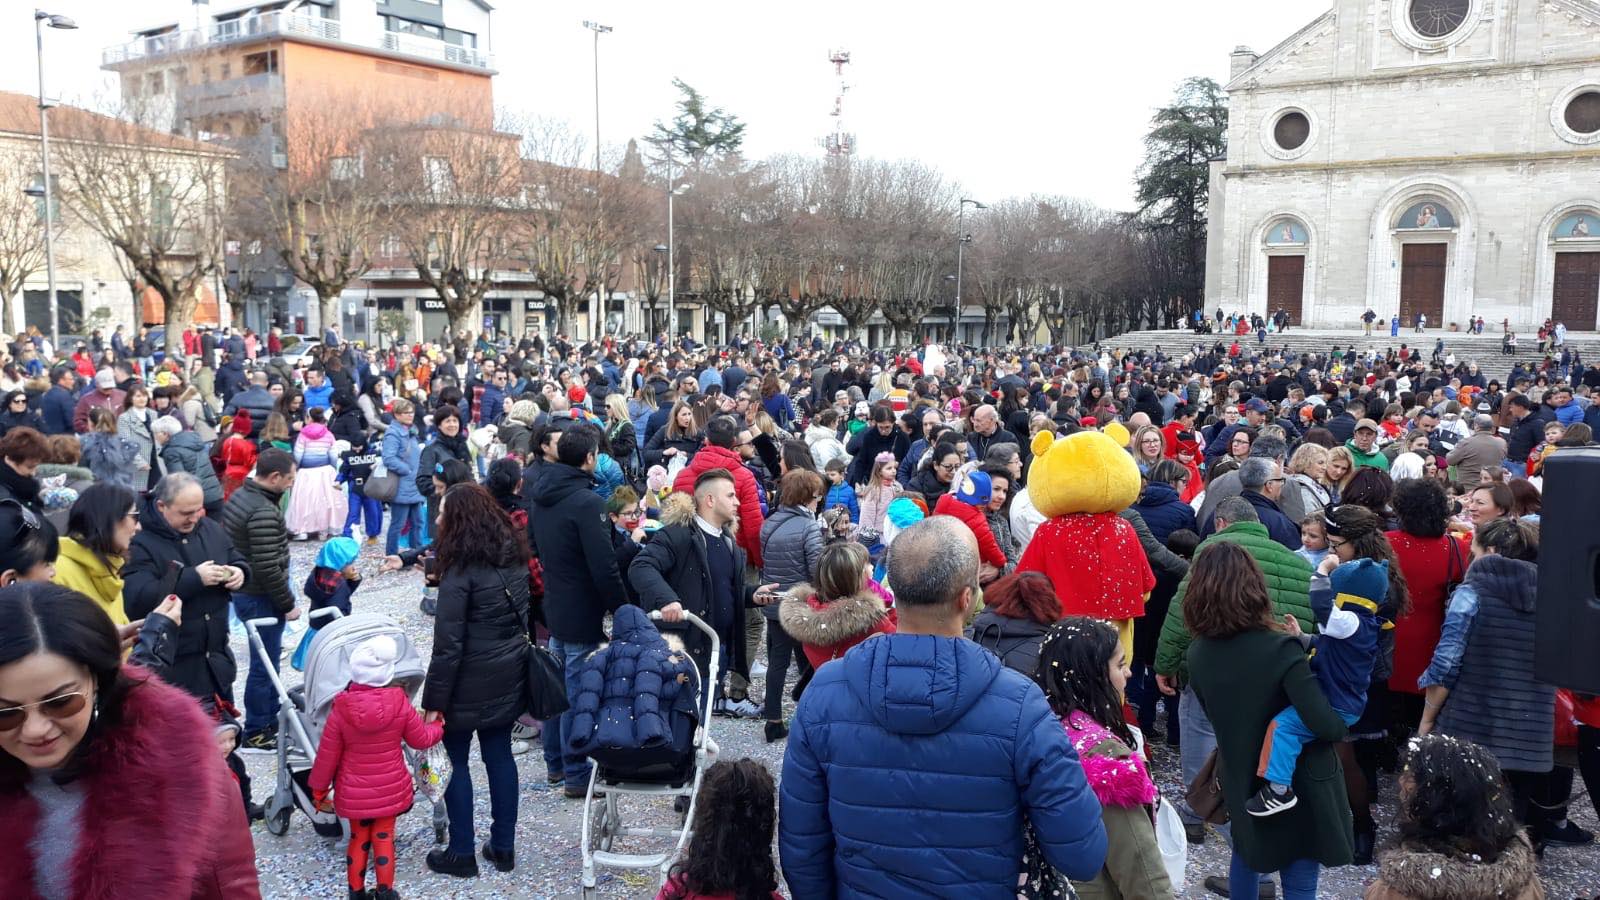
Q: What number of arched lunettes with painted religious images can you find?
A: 3